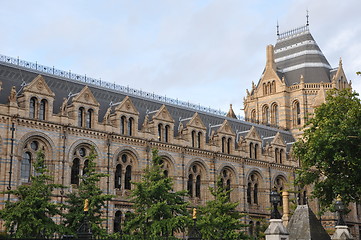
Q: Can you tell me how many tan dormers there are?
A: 8